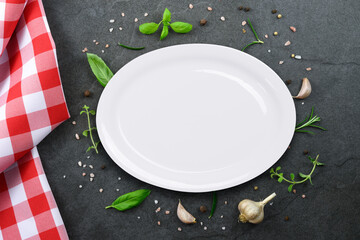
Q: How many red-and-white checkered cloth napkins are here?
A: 1